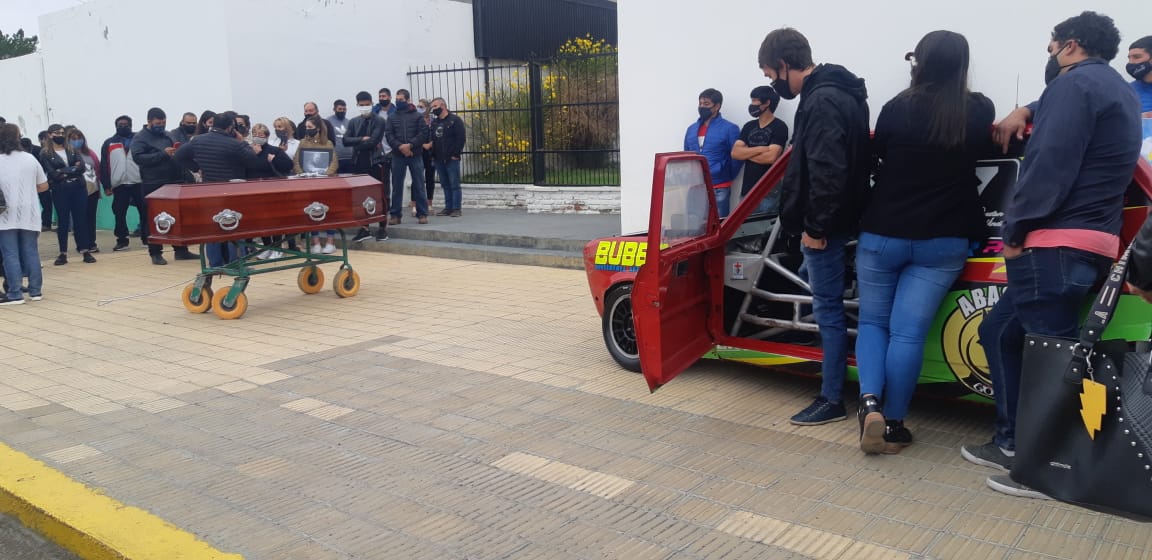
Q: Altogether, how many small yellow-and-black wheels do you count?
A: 4